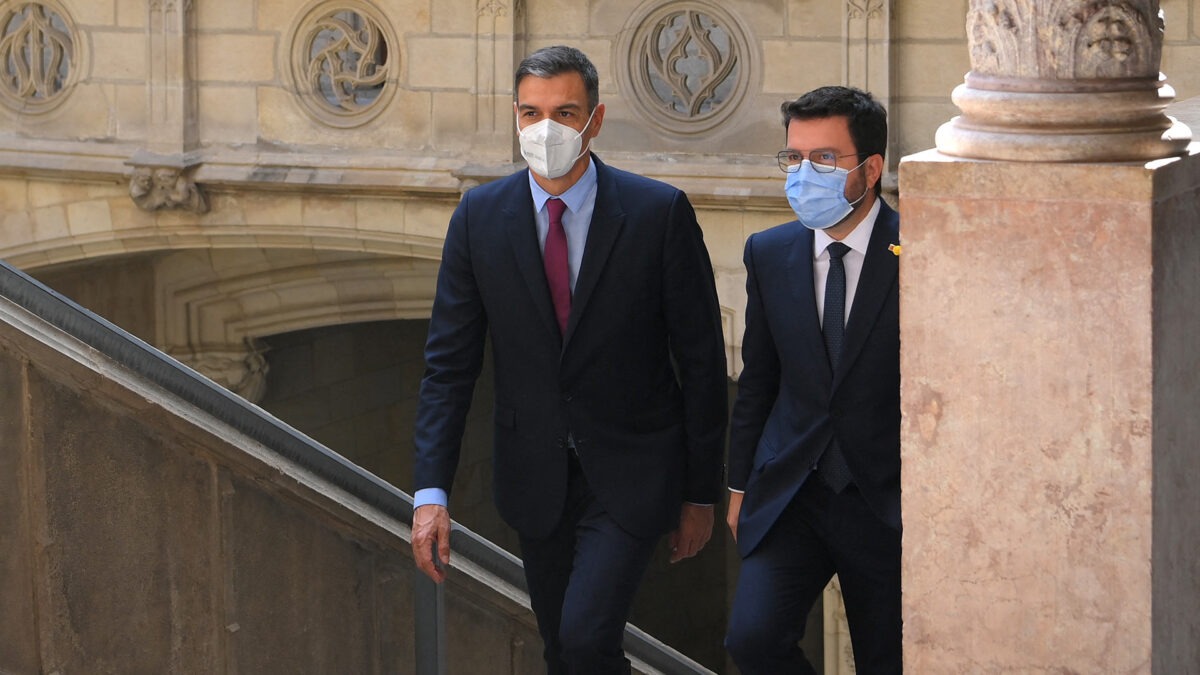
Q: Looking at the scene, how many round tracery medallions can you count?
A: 3